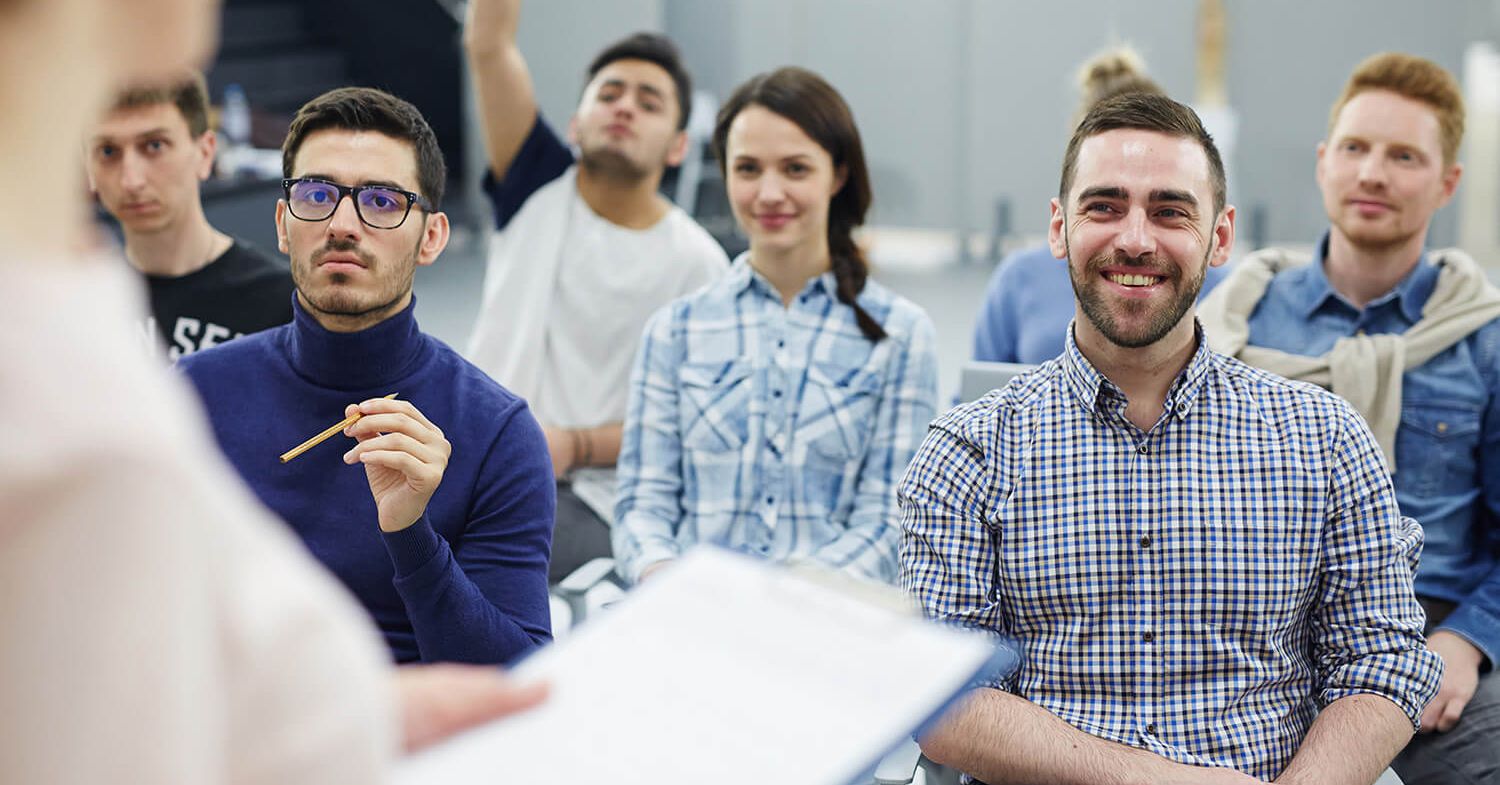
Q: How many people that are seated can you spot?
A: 7